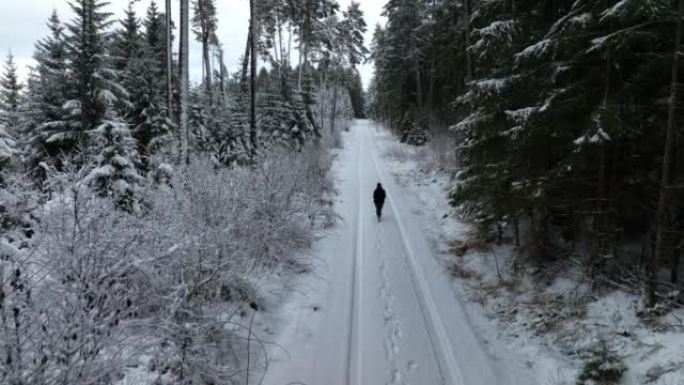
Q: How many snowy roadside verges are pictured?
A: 2